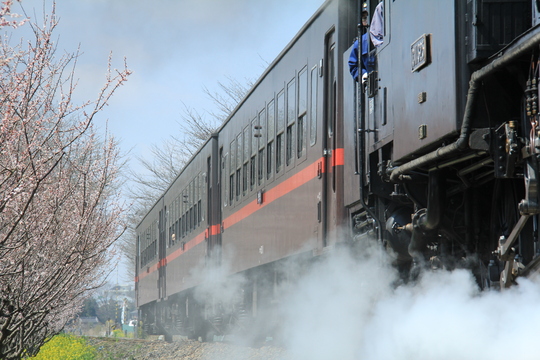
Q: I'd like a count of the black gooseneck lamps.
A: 0